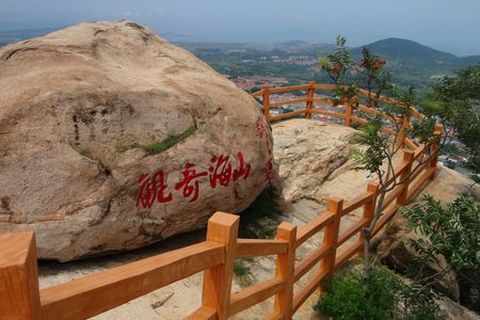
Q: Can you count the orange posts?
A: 11